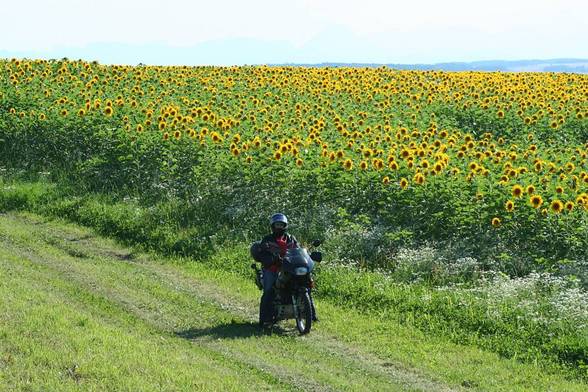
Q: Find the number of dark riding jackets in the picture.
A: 1